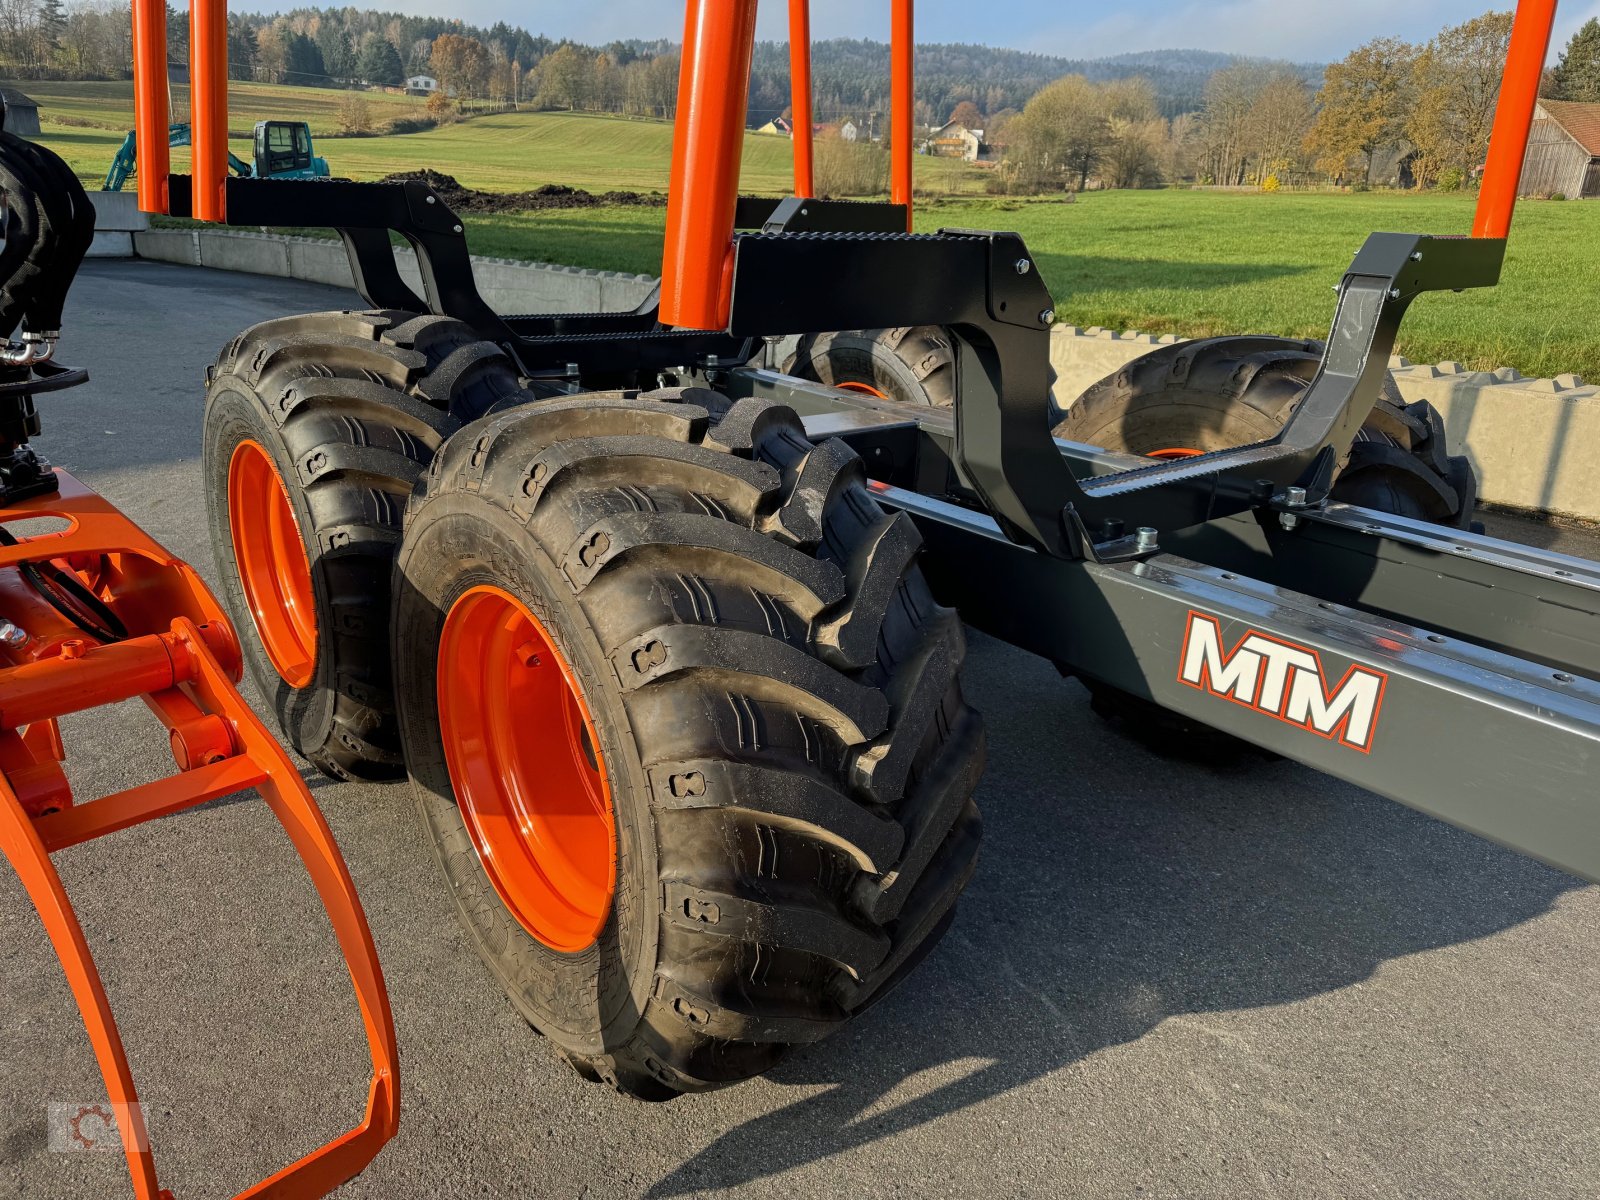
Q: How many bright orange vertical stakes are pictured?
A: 6